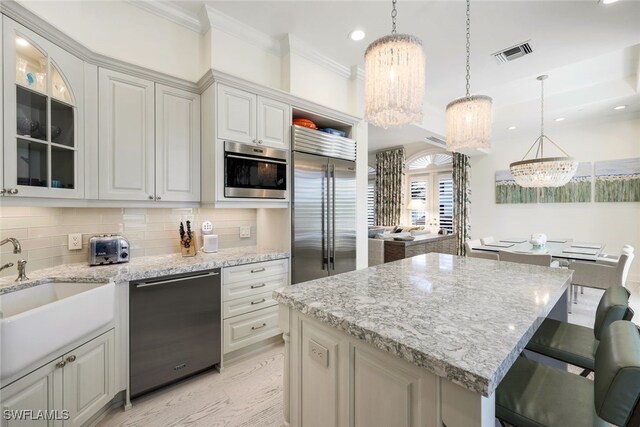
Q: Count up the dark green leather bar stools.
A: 2